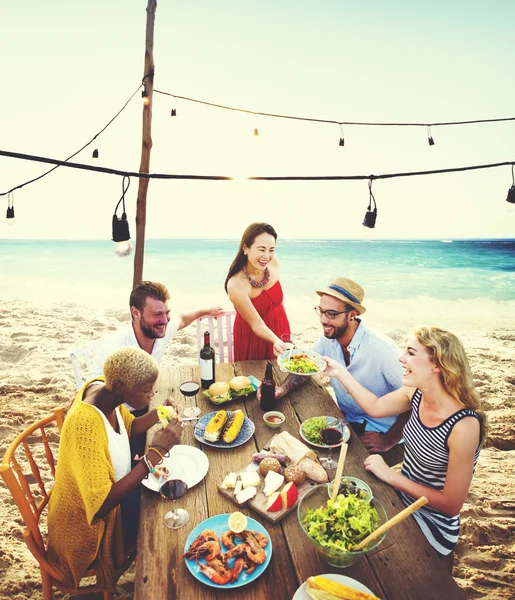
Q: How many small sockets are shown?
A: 7